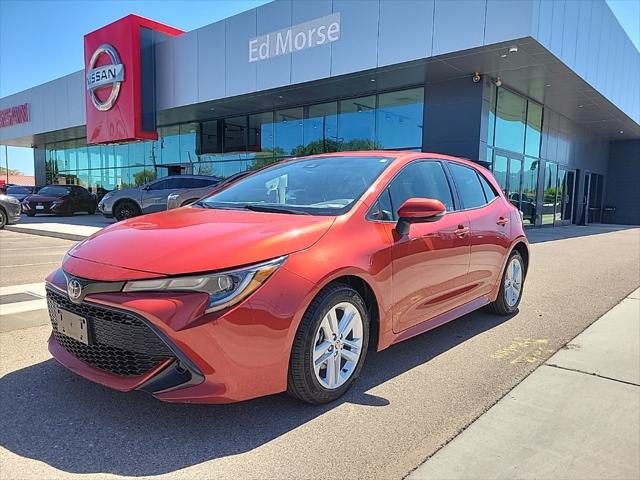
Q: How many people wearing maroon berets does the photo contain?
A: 0